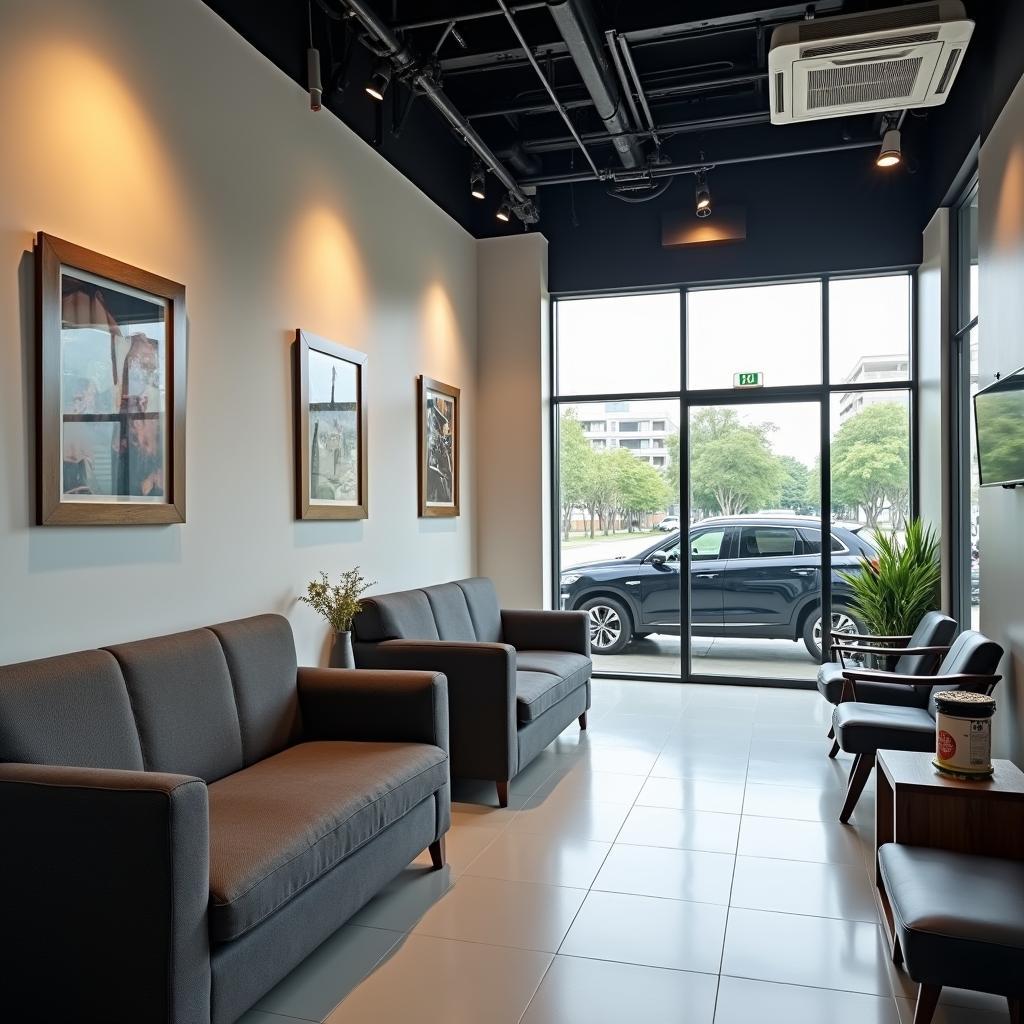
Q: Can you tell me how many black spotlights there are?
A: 4